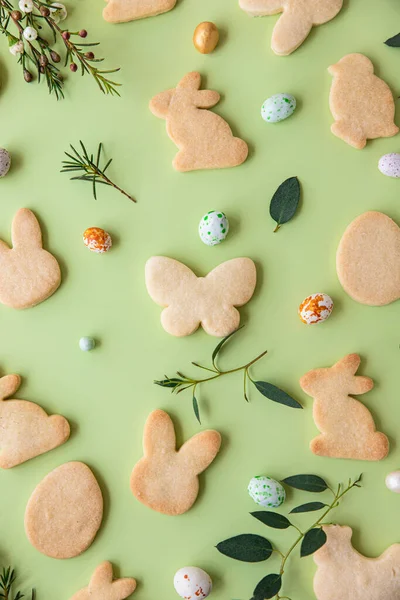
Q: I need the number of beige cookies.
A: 13